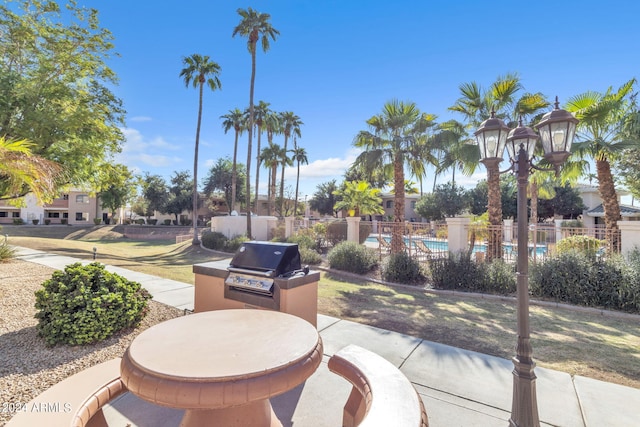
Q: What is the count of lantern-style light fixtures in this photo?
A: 3